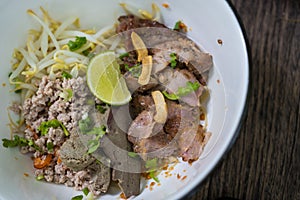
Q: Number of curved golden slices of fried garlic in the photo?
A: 3